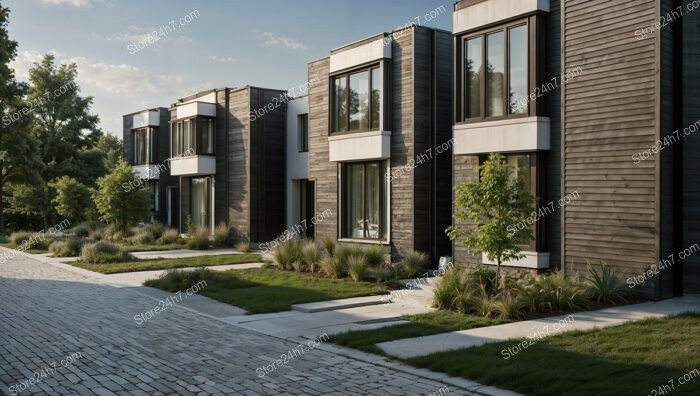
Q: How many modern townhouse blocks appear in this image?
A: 4